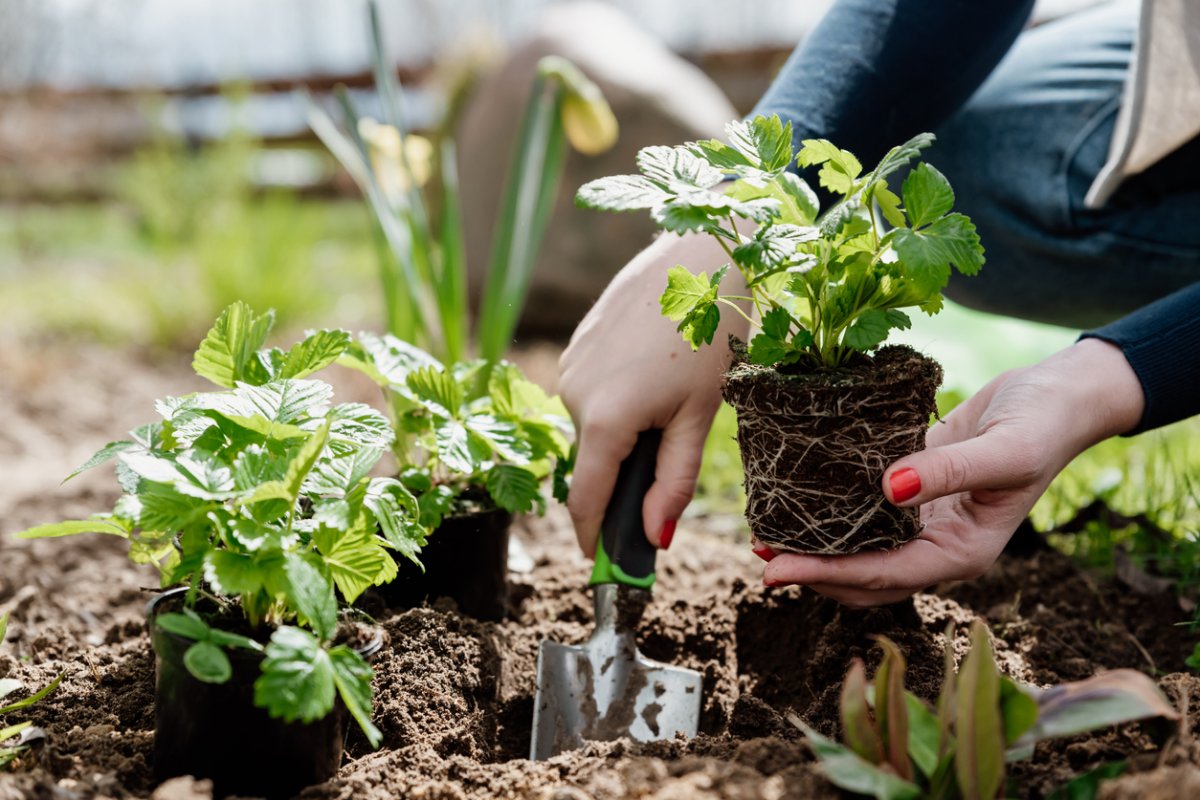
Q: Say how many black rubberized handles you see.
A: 1